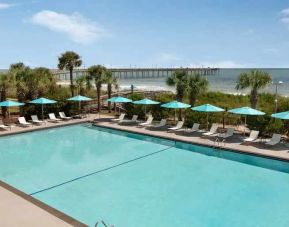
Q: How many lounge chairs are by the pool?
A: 15